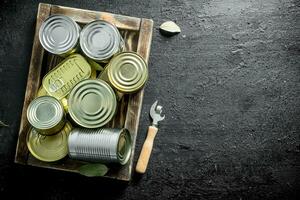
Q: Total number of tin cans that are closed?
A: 8